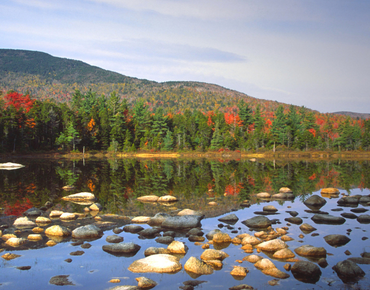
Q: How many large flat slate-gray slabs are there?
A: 1